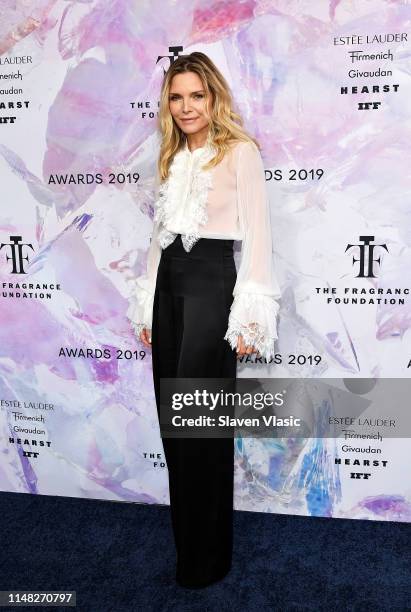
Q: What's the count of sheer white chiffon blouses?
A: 1